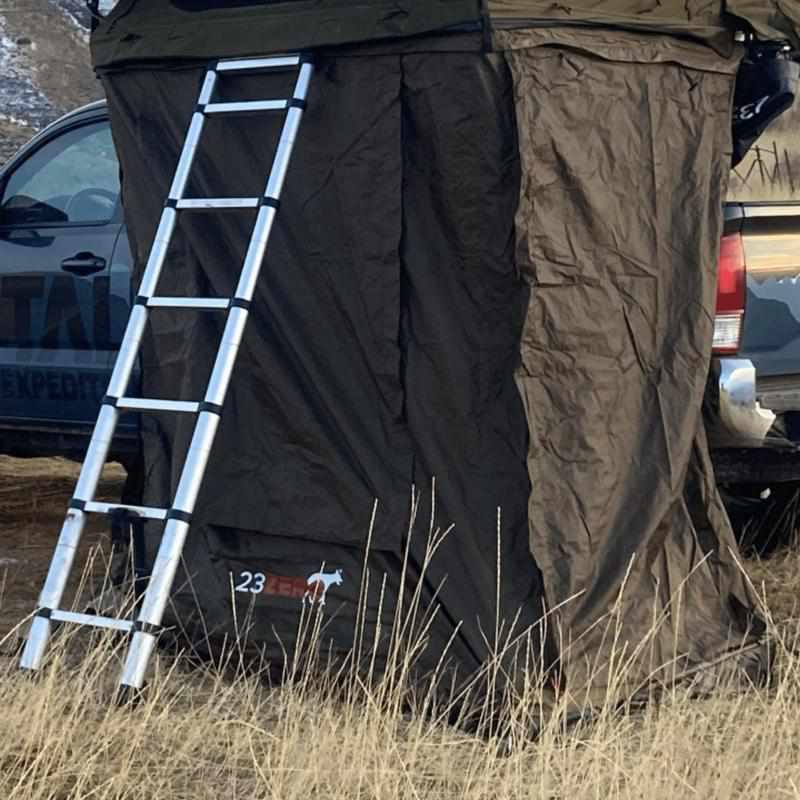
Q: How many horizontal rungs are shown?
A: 7